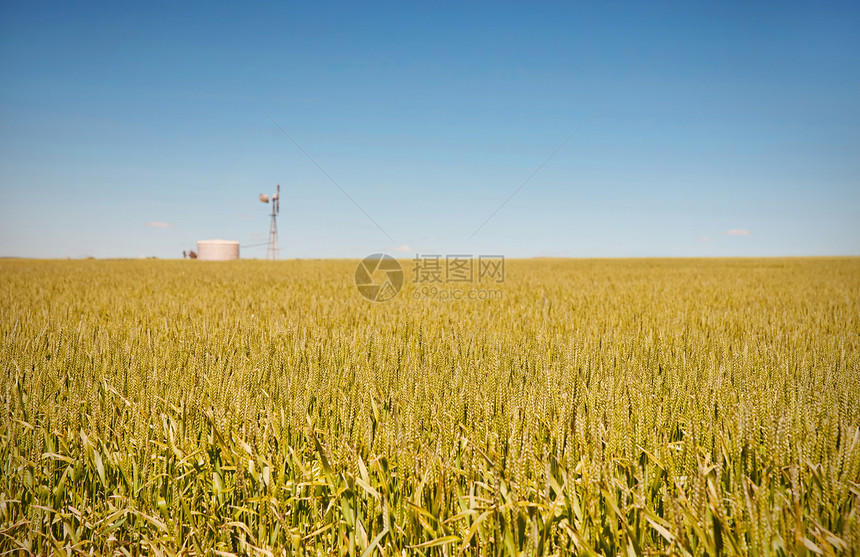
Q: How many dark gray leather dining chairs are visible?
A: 0